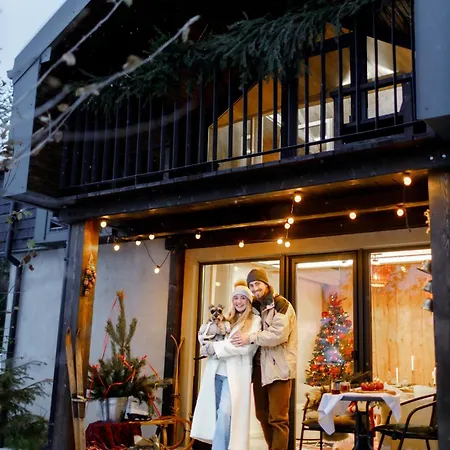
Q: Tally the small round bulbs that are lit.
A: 15